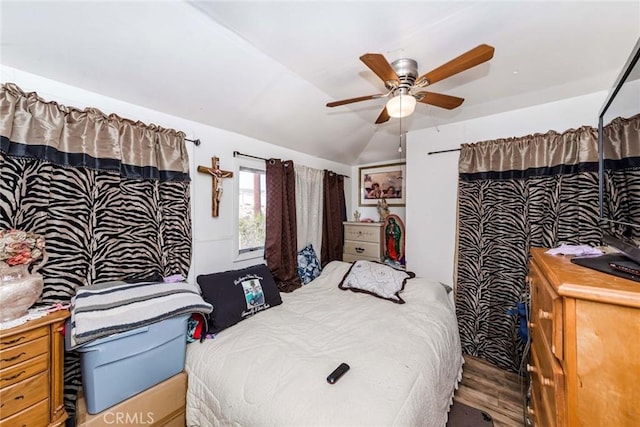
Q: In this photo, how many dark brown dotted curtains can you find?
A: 2